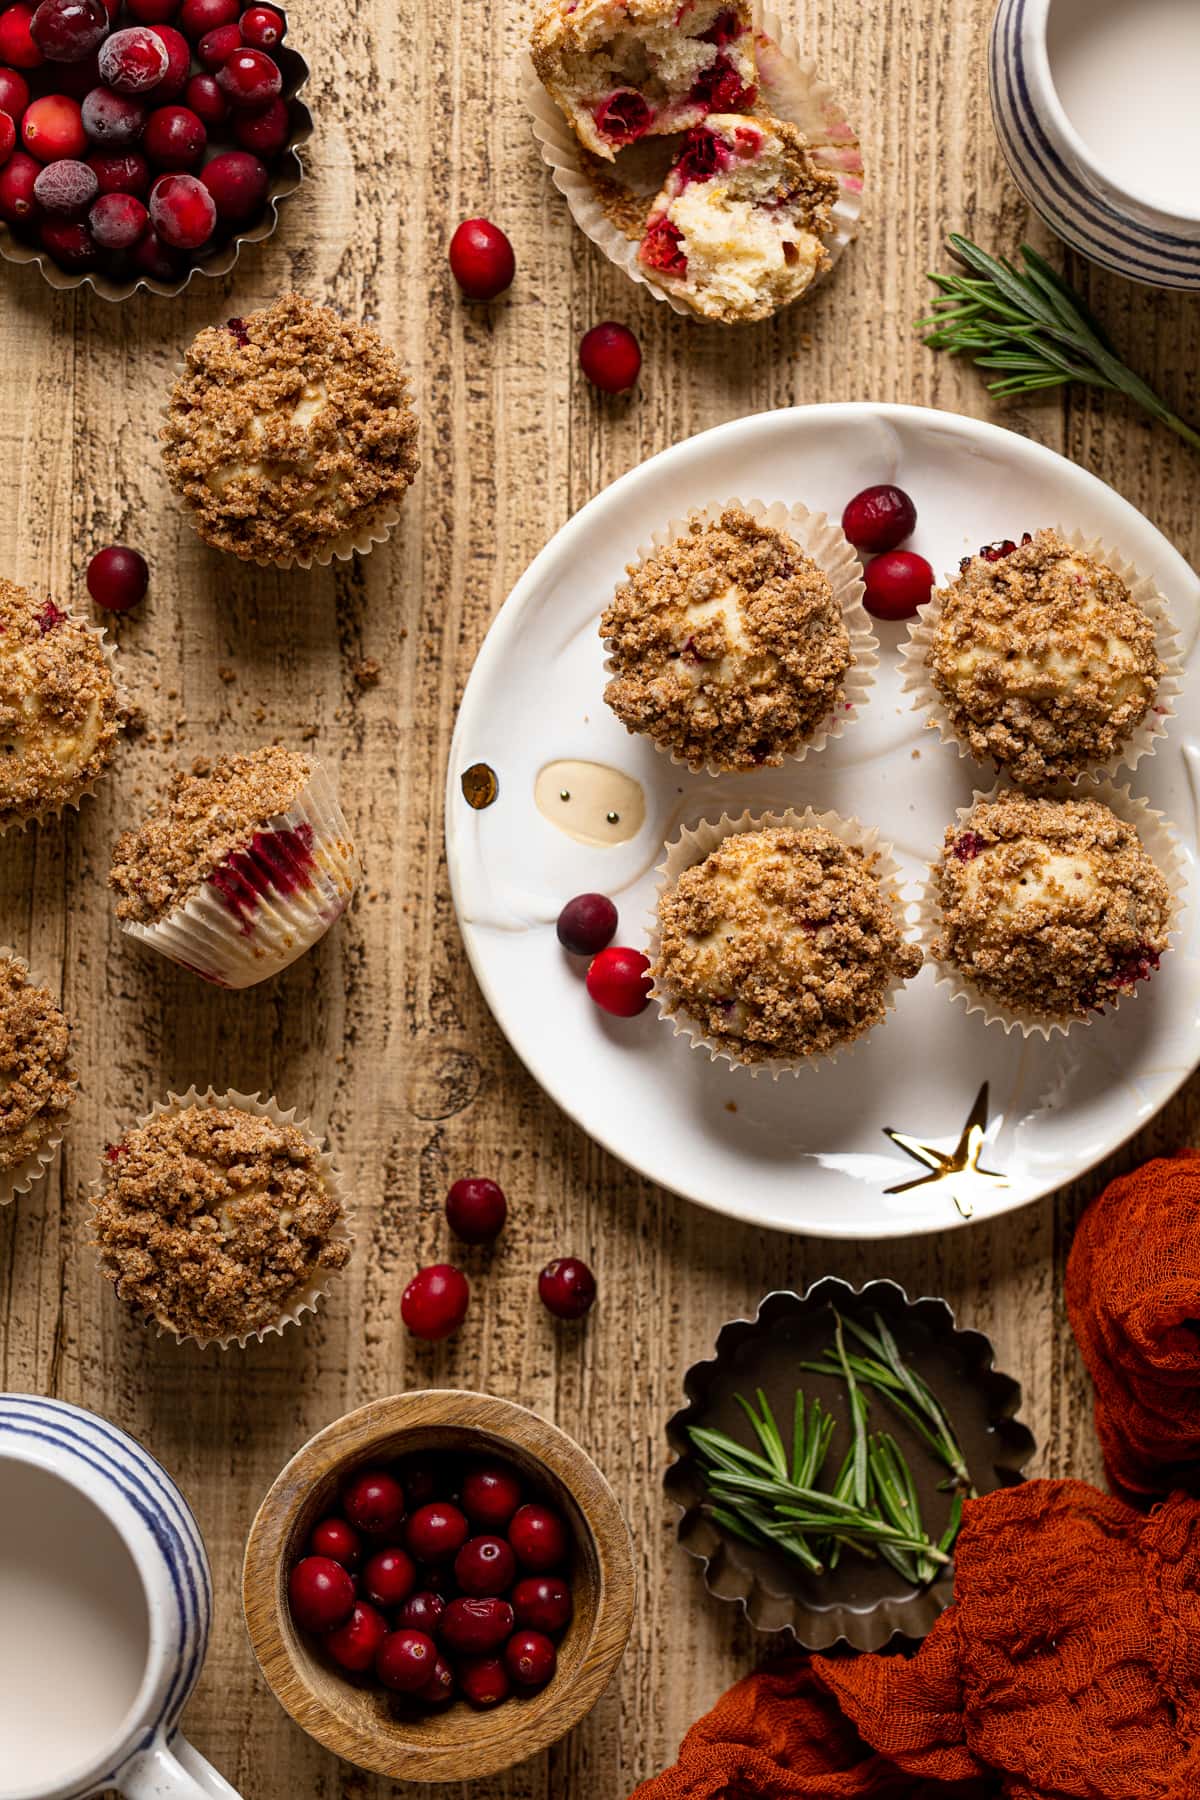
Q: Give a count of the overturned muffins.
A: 1